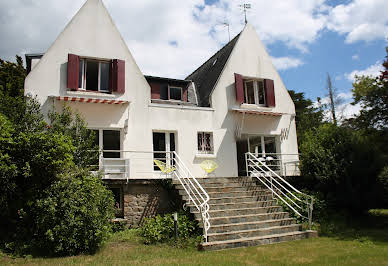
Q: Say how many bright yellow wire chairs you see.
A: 2